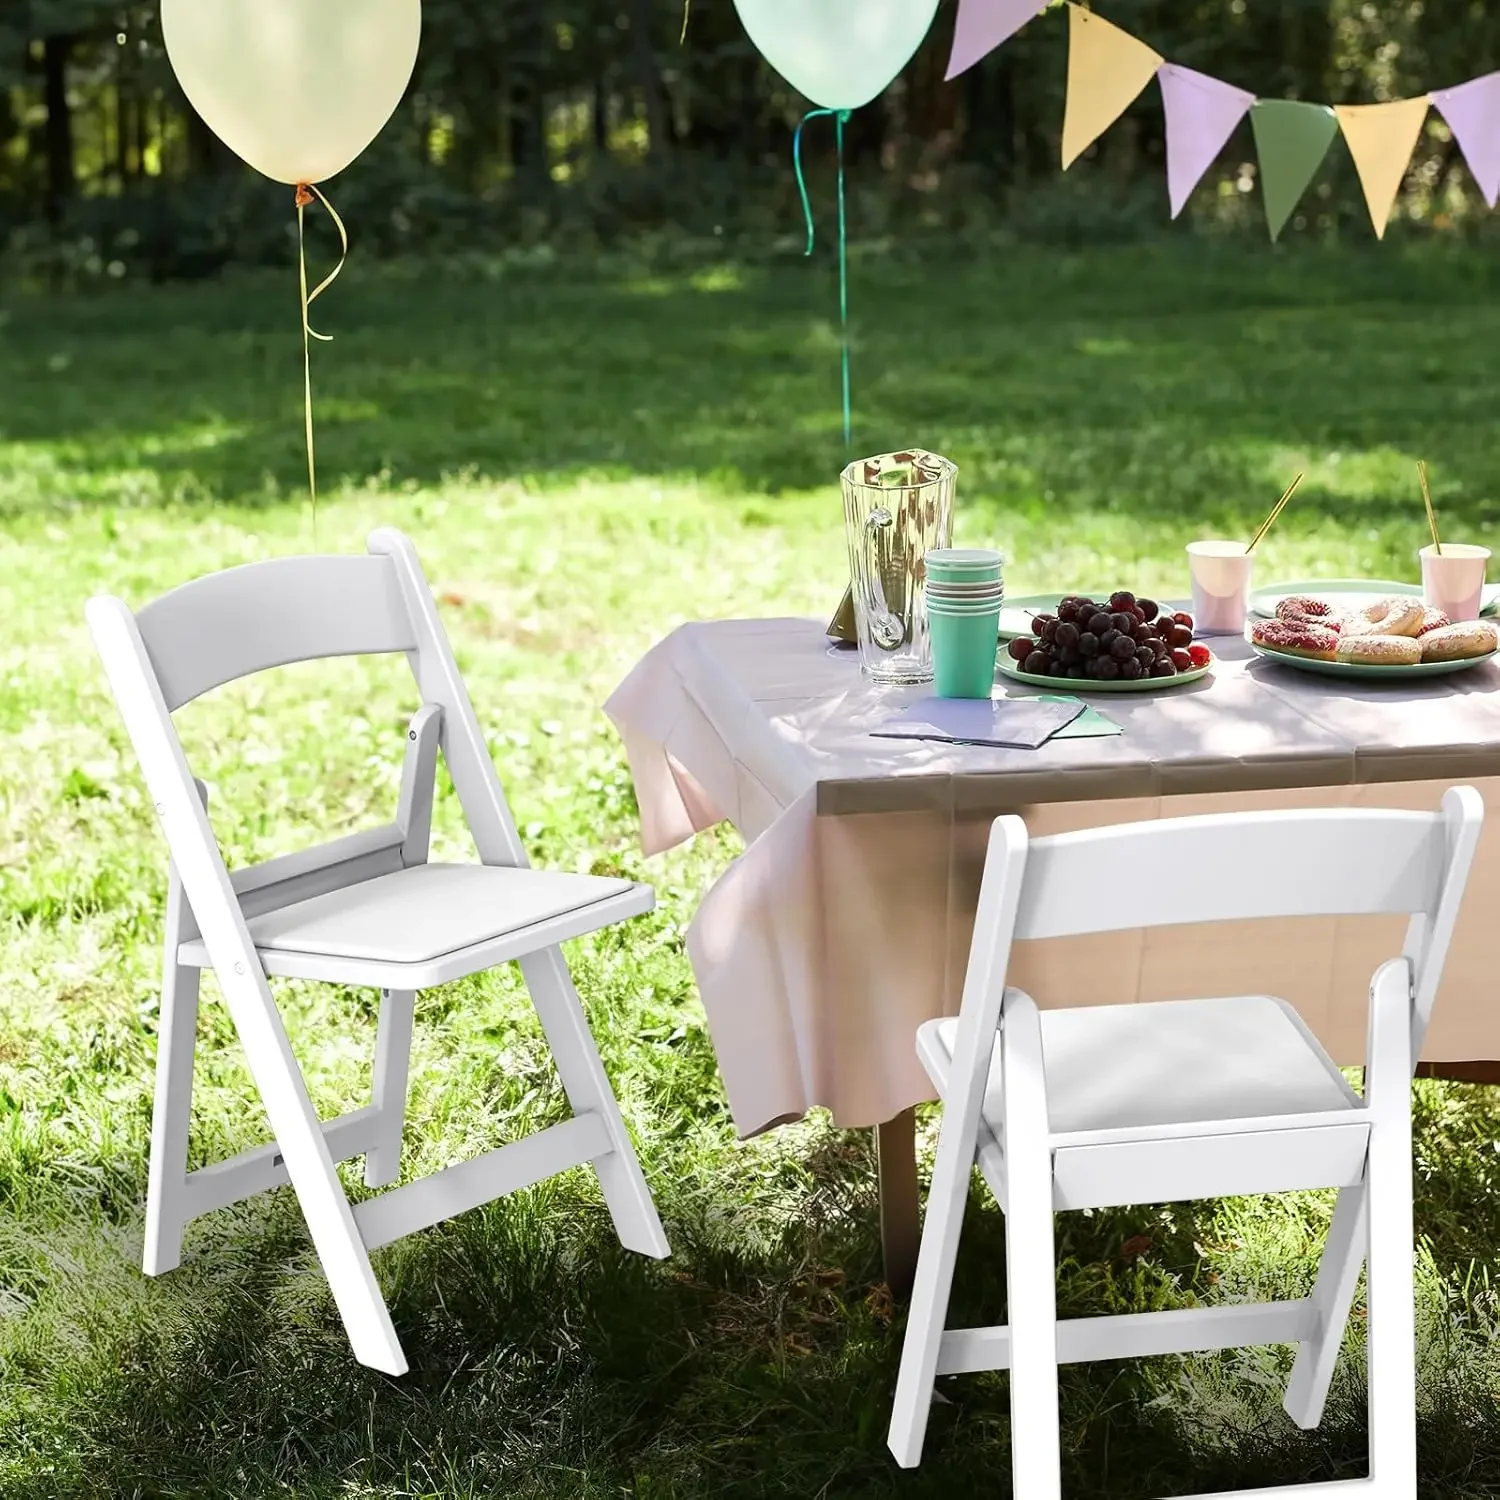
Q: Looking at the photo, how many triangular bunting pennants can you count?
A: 6